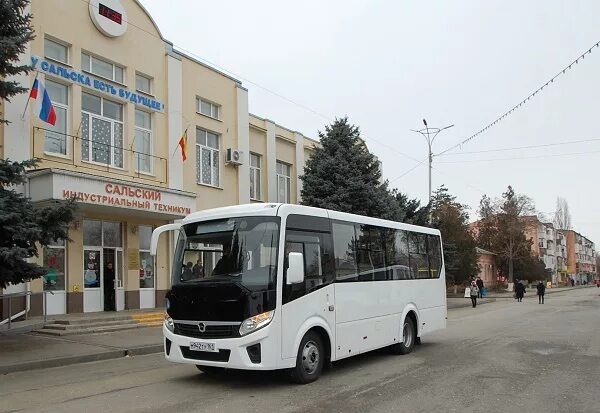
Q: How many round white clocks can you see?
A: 1